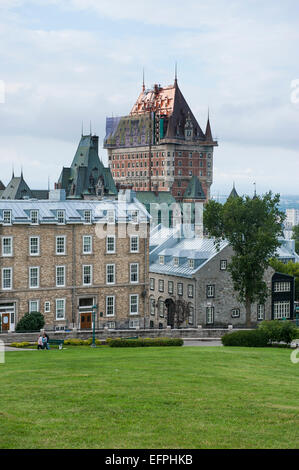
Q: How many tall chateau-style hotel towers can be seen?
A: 1